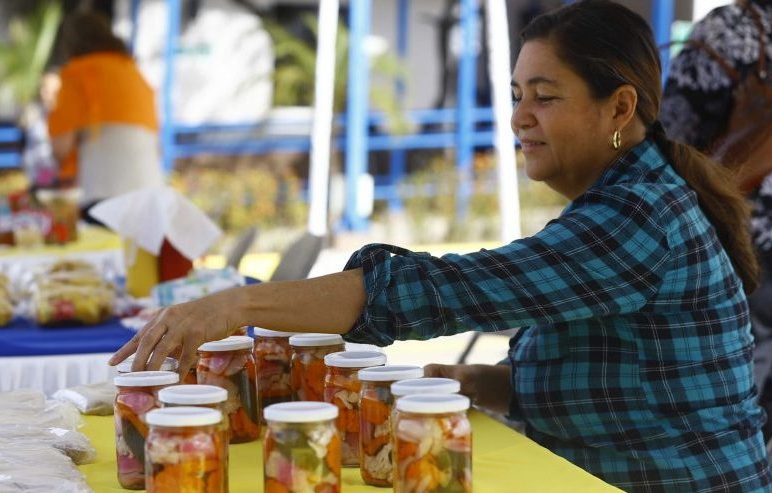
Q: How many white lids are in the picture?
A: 12